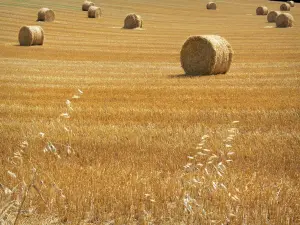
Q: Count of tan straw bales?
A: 12